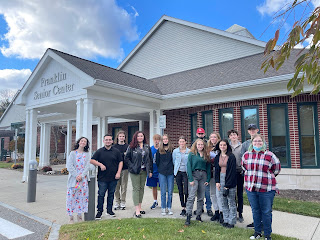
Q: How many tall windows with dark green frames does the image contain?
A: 6